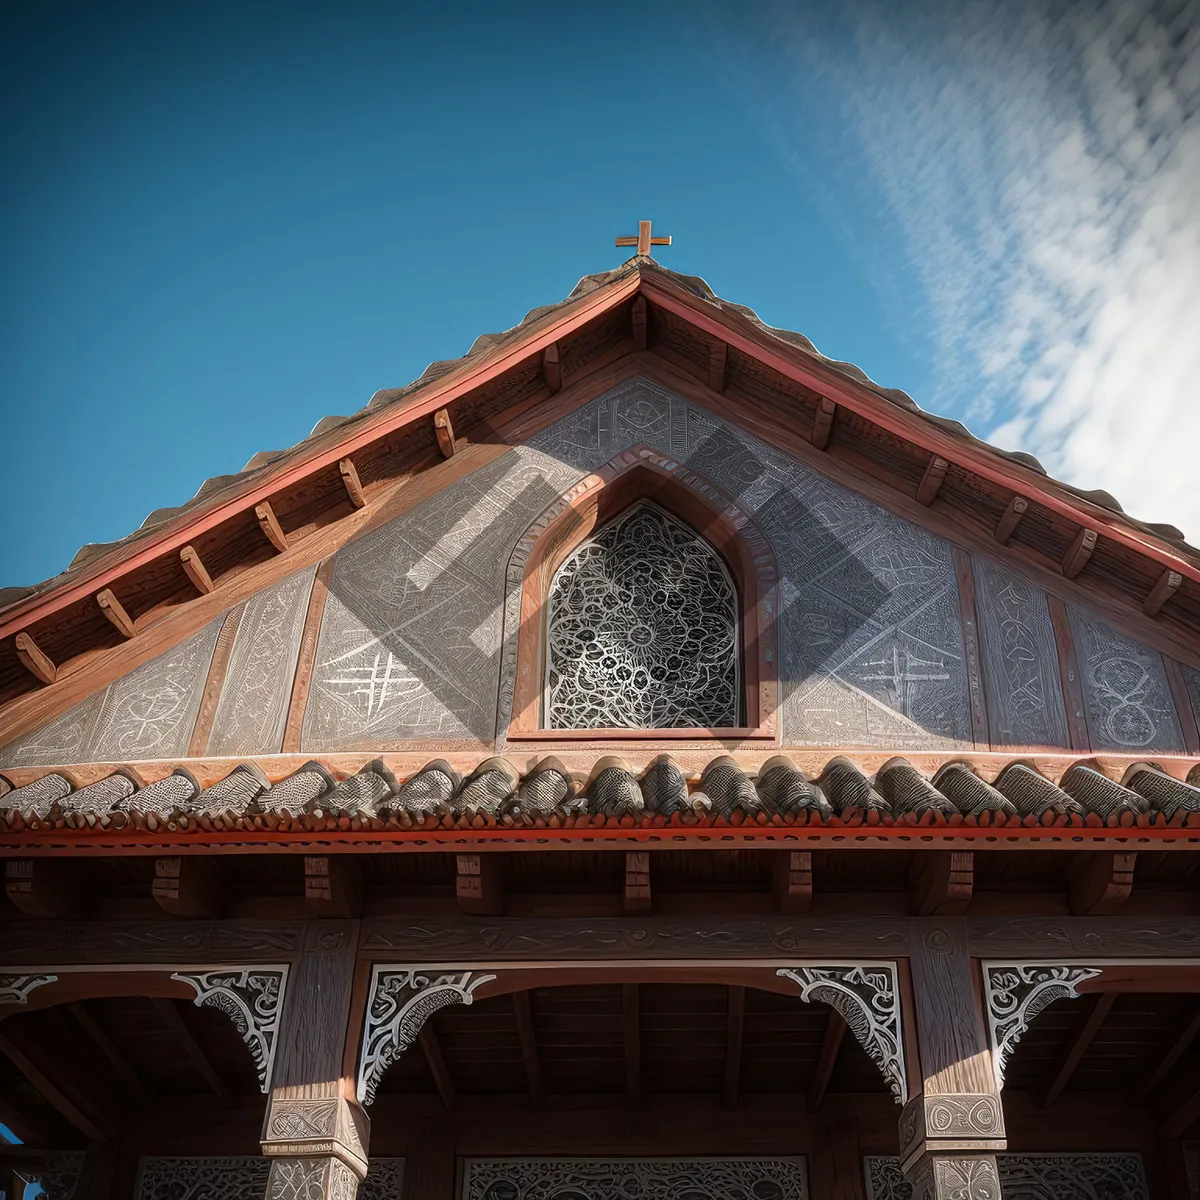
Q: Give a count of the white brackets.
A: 5